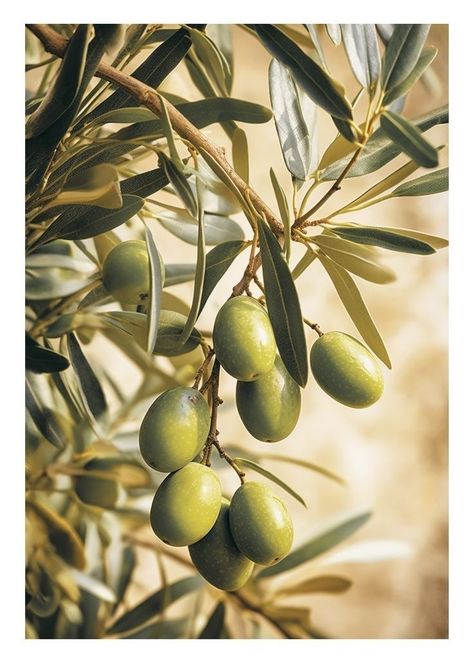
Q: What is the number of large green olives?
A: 8